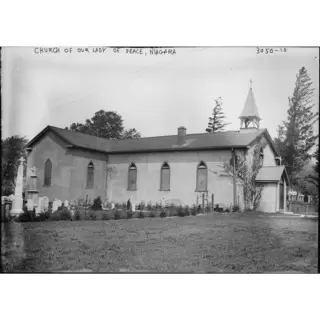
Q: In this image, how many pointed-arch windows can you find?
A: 5